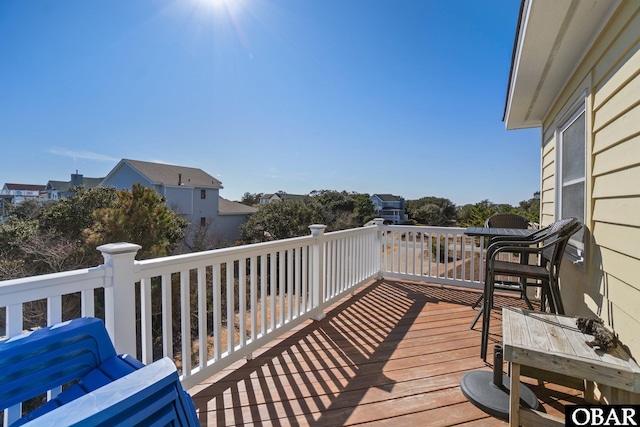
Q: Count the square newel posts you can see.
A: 3